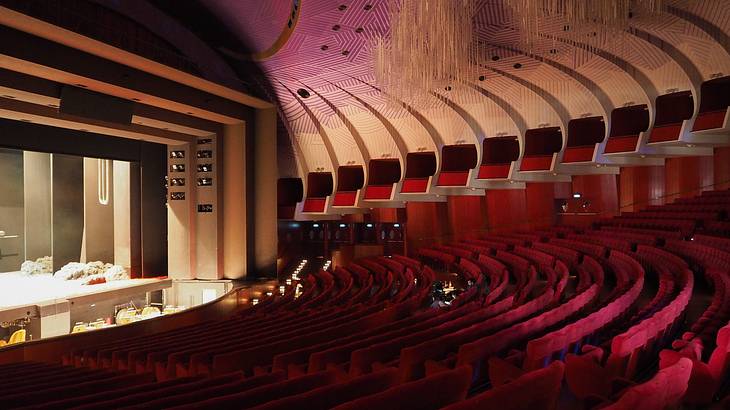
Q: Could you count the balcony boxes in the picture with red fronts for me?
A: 12